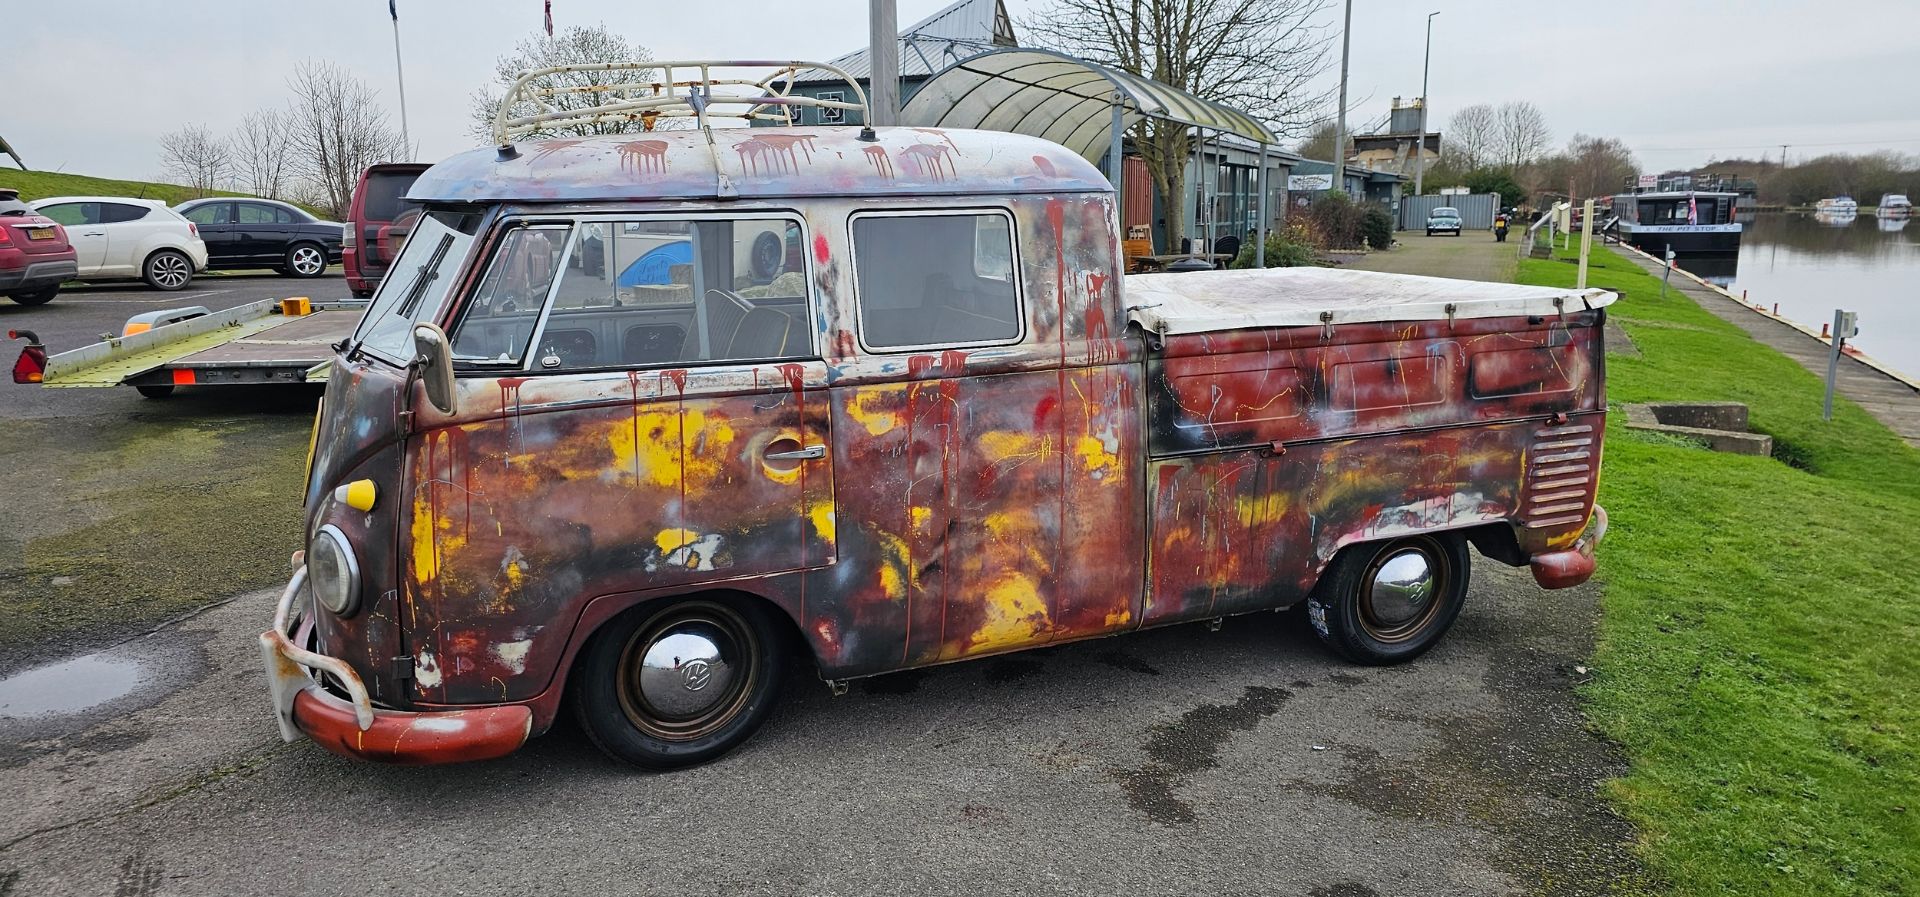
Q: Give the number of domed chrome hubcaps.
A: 2